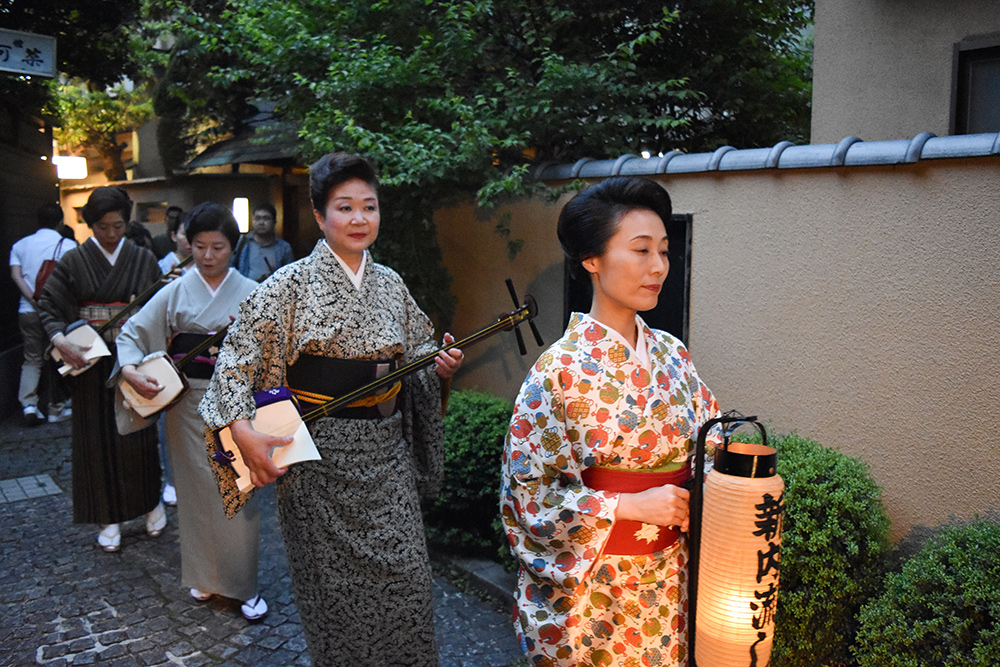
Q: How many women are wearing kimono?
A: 4